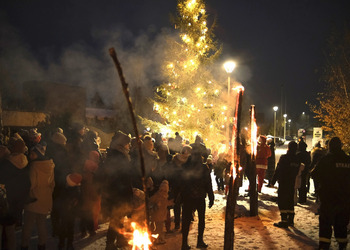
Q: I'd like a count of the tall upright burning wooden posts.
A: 2